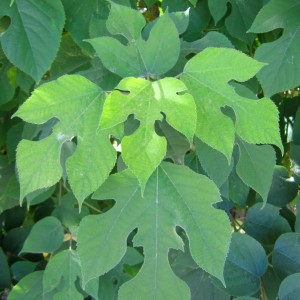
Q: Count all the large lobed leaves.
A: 5